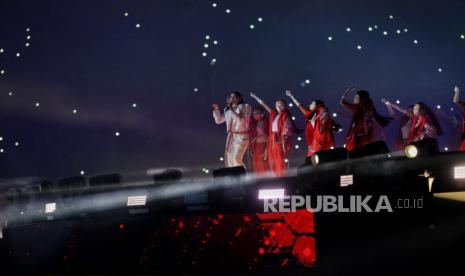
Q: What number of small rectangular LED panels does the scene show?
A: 5